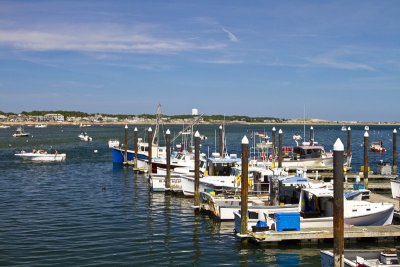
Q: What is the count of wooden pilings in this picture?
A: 14